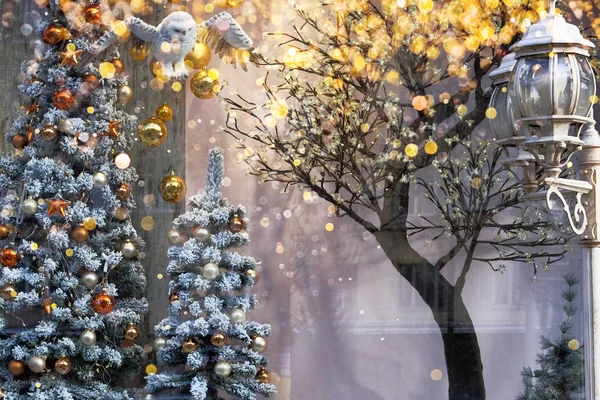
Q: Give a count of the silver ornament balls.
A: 14